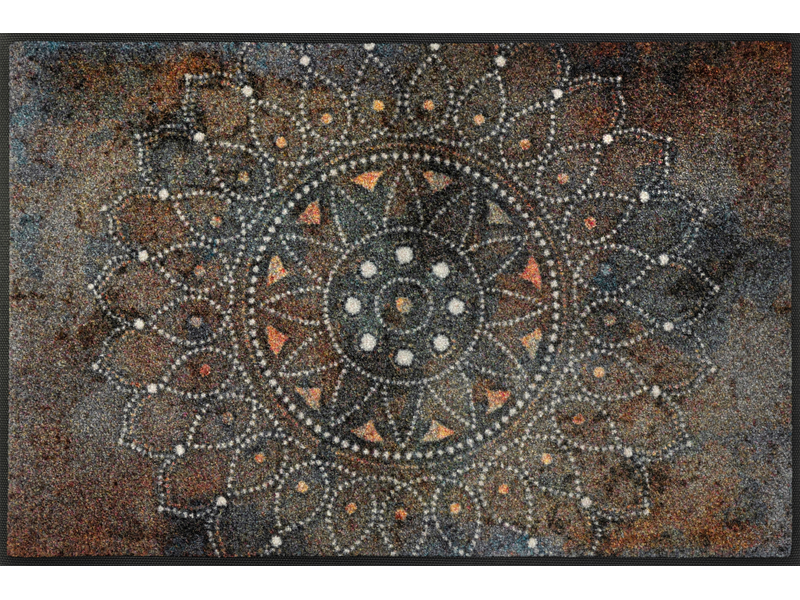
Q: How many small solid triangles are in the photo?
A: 12